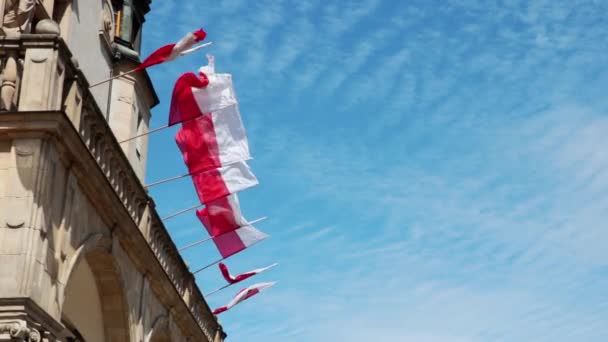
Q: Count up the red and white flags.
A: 8